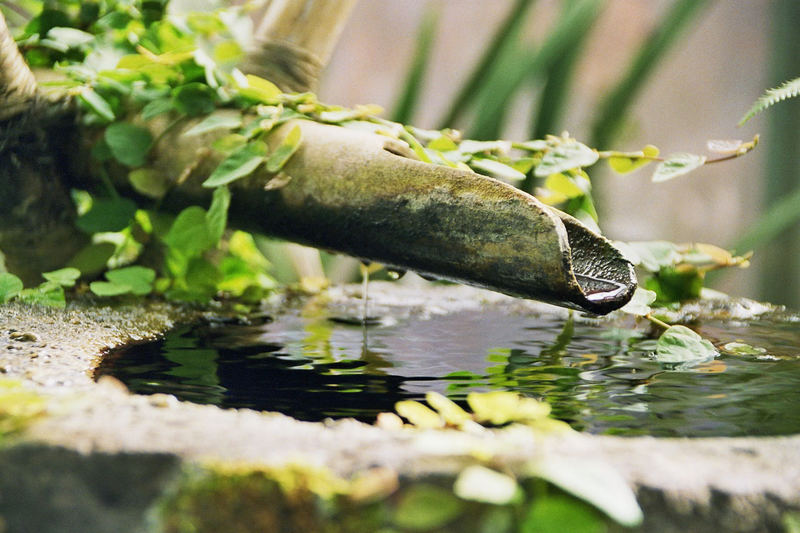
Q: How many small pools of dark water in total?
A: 1